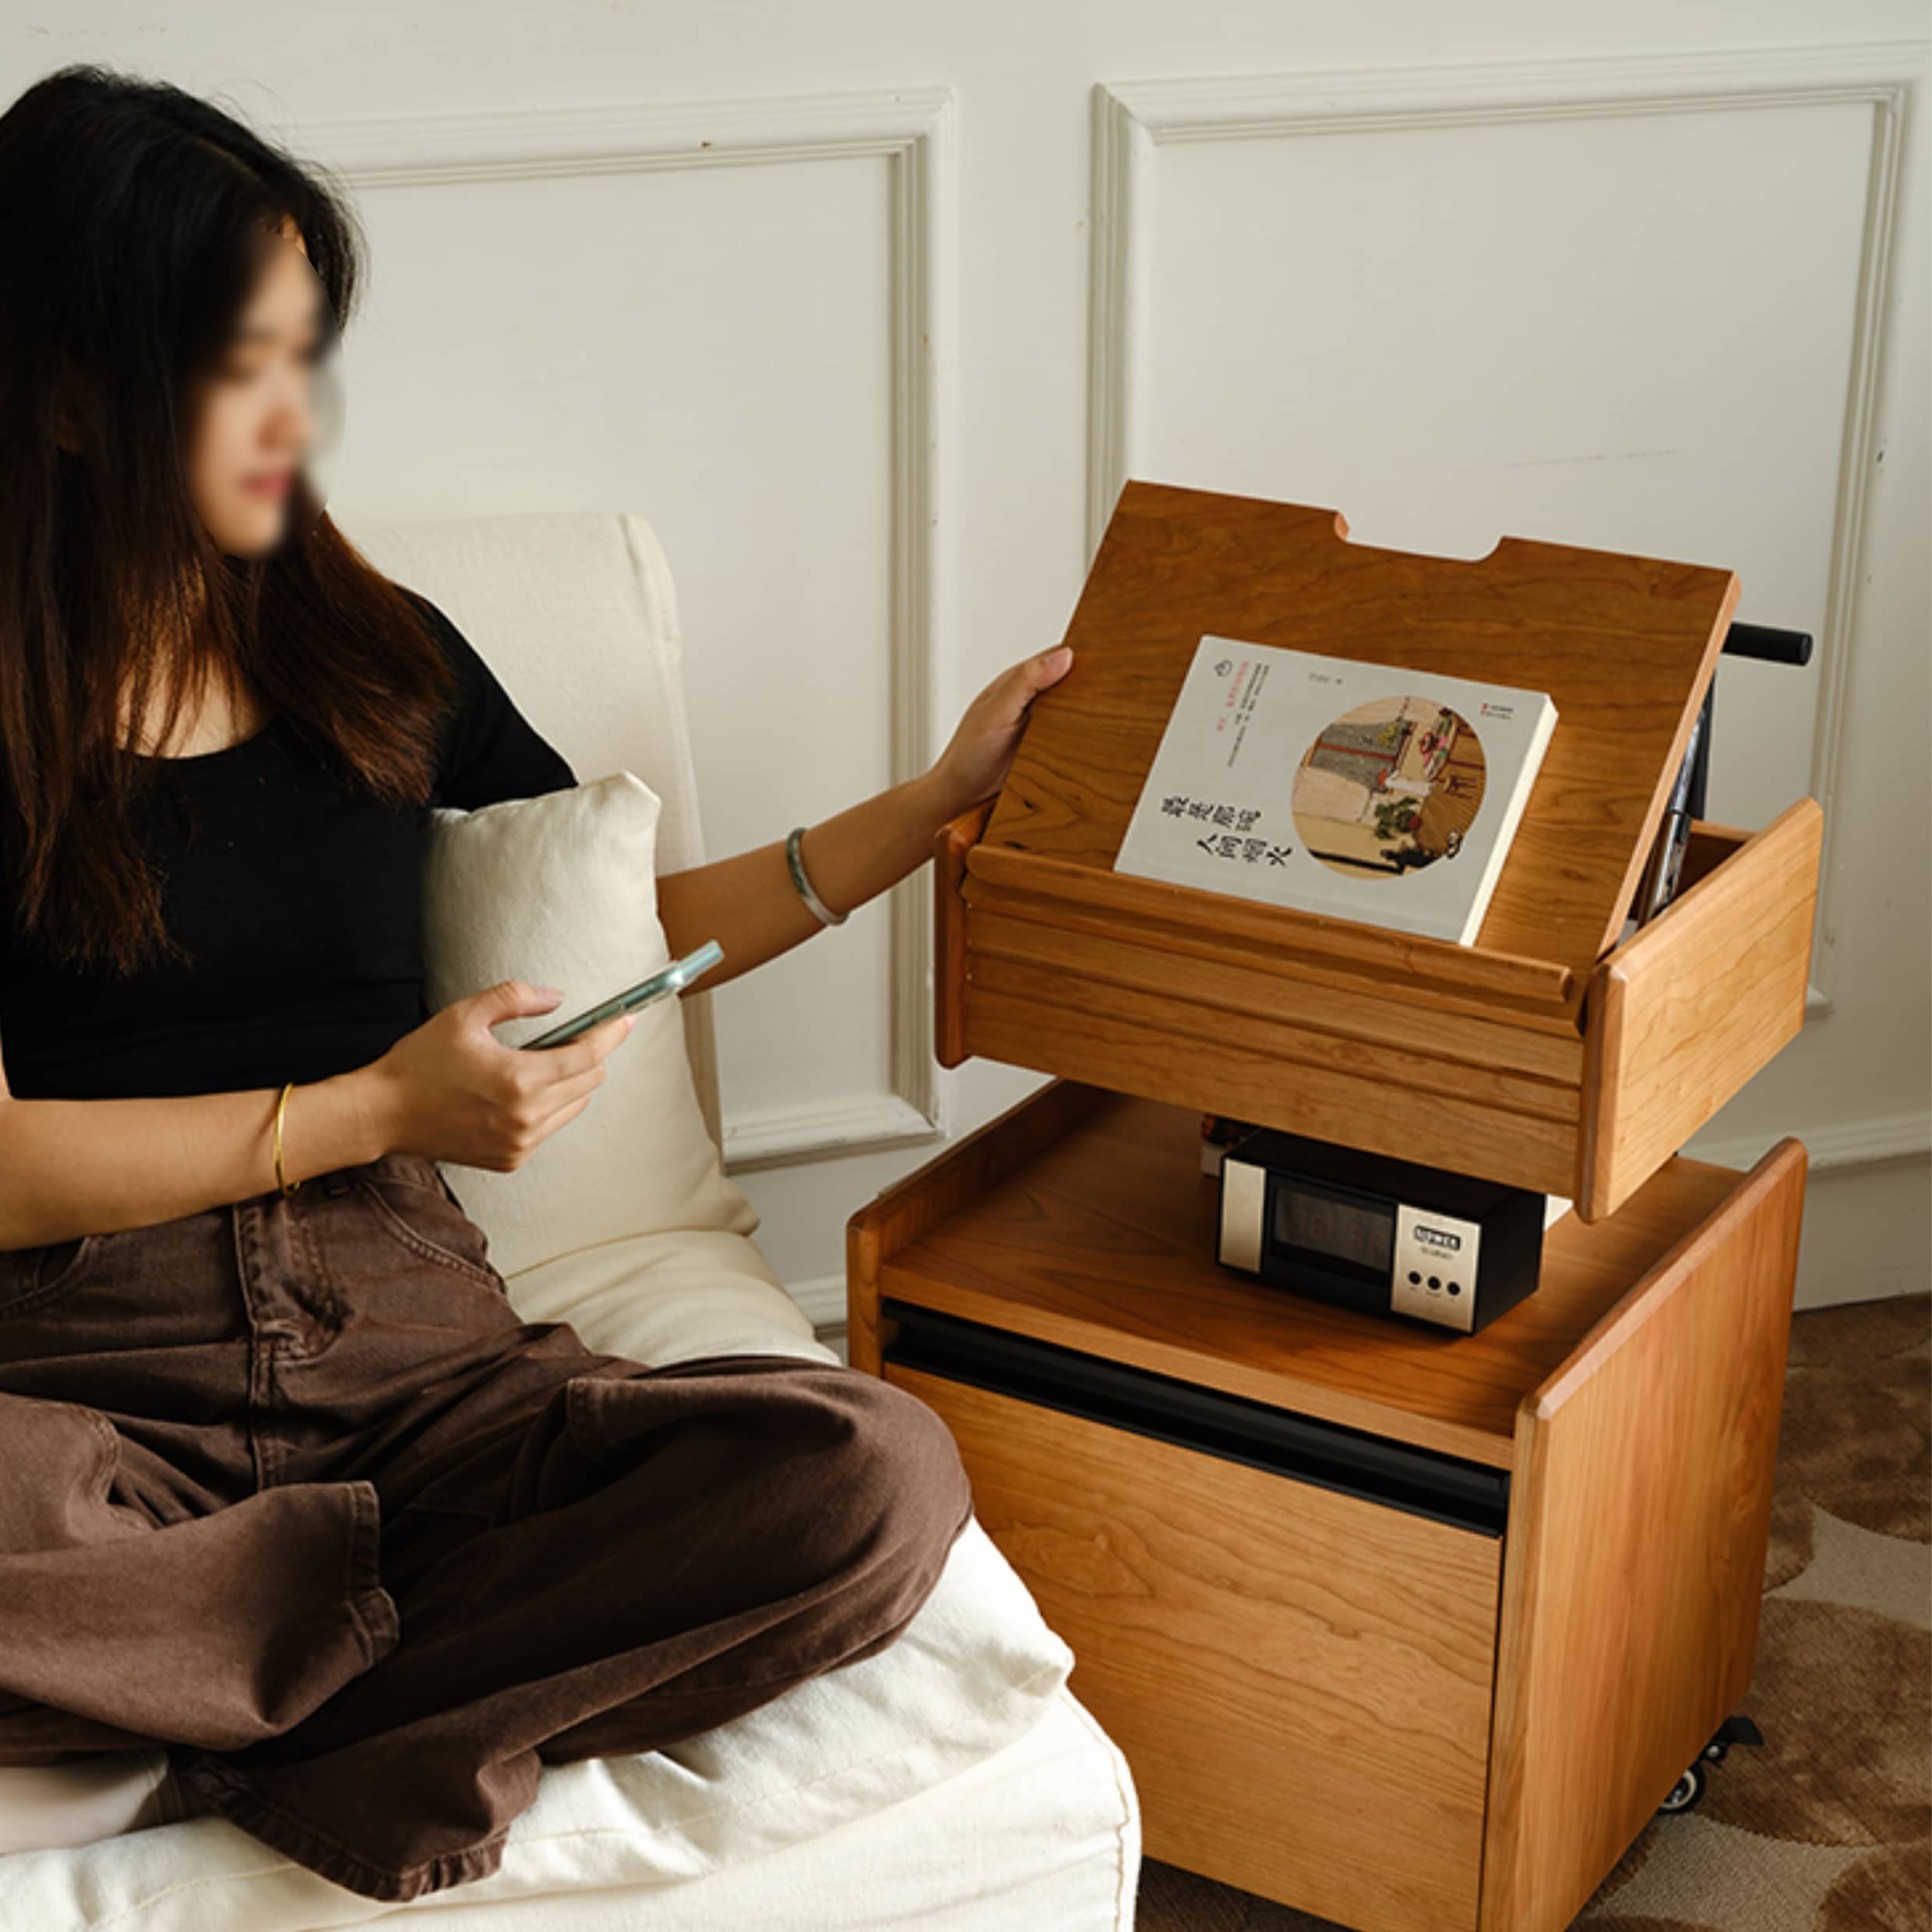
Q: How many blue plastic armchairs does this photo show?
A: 0